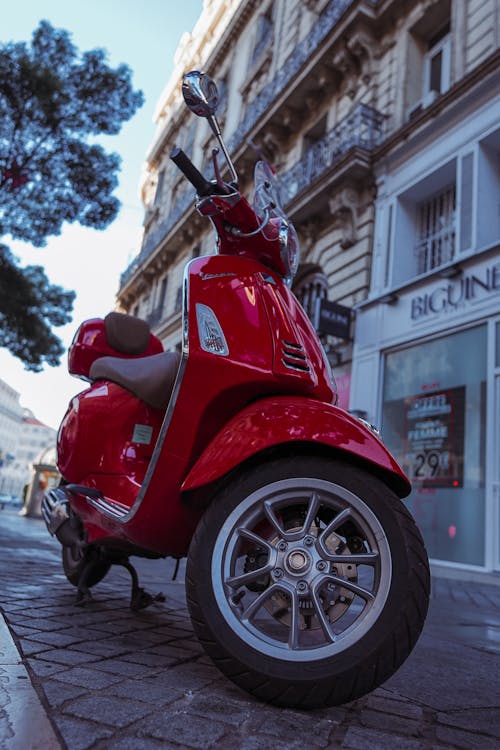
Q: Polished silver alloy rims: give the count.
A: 1